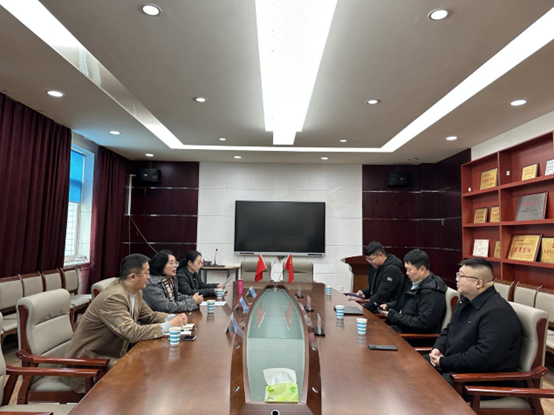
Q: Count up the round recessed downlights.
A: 13